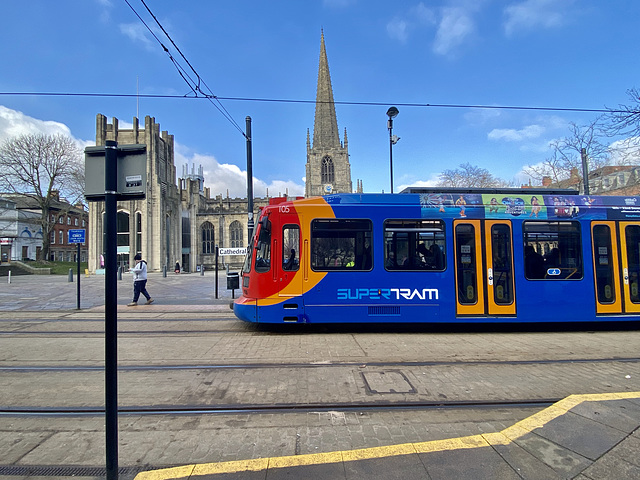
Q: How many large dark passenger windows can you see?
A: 3